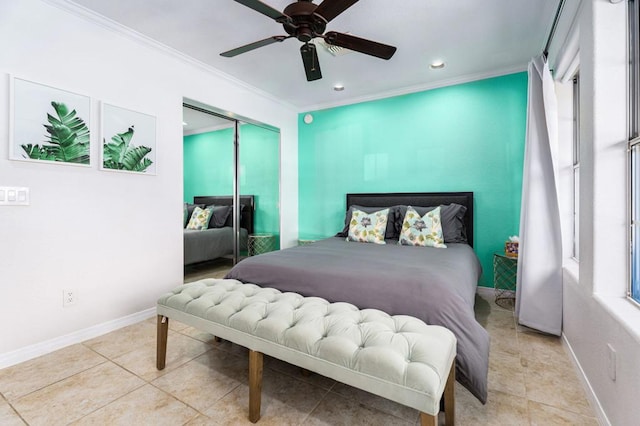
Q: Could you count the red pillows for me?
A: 0